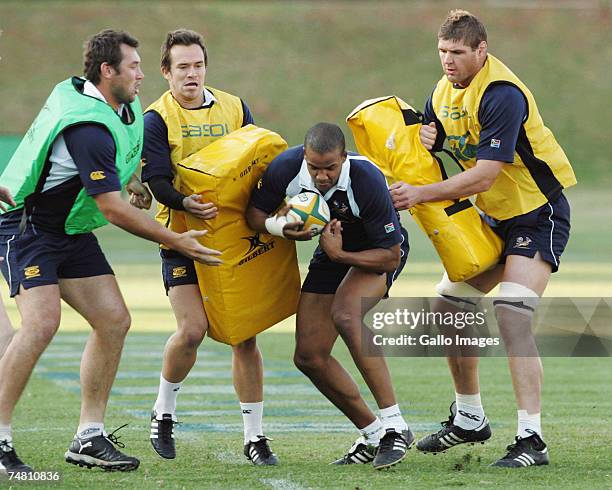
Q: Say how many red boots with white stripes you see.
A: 0